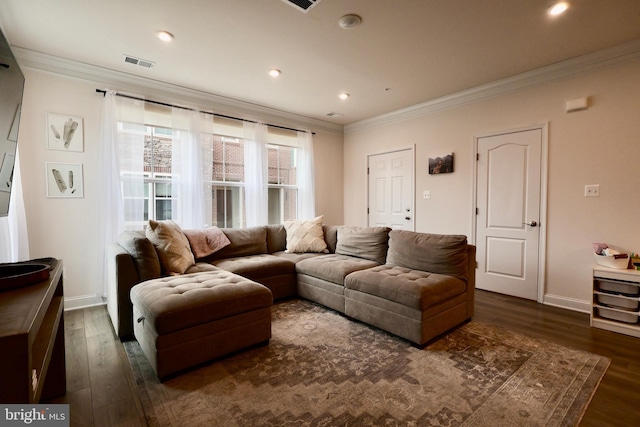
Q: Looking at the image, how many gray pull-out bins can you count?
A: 3